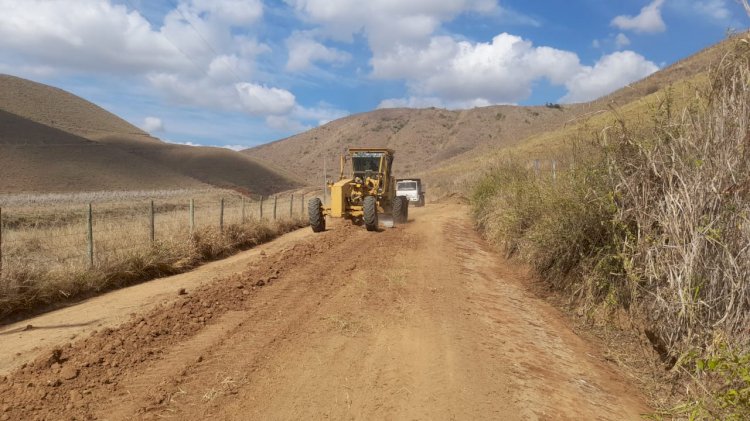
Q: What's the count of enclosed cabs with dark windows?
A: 2